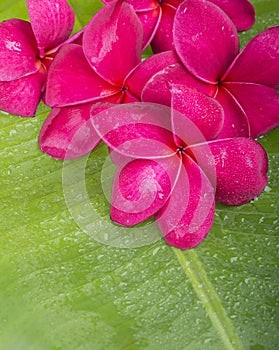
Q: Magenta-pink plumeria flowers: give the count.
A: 5